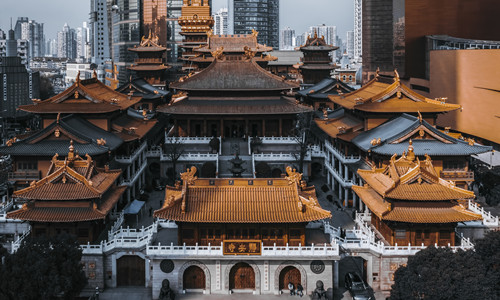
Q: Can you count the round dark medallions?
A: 2